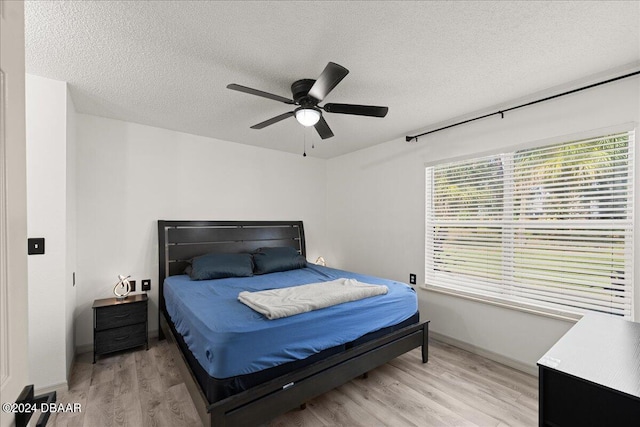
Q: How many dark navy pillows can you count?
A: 2